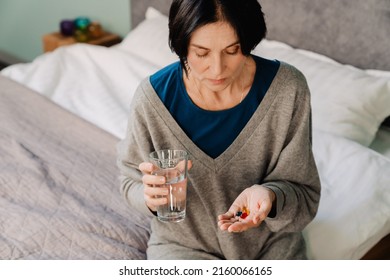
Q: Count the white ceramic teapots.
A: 0